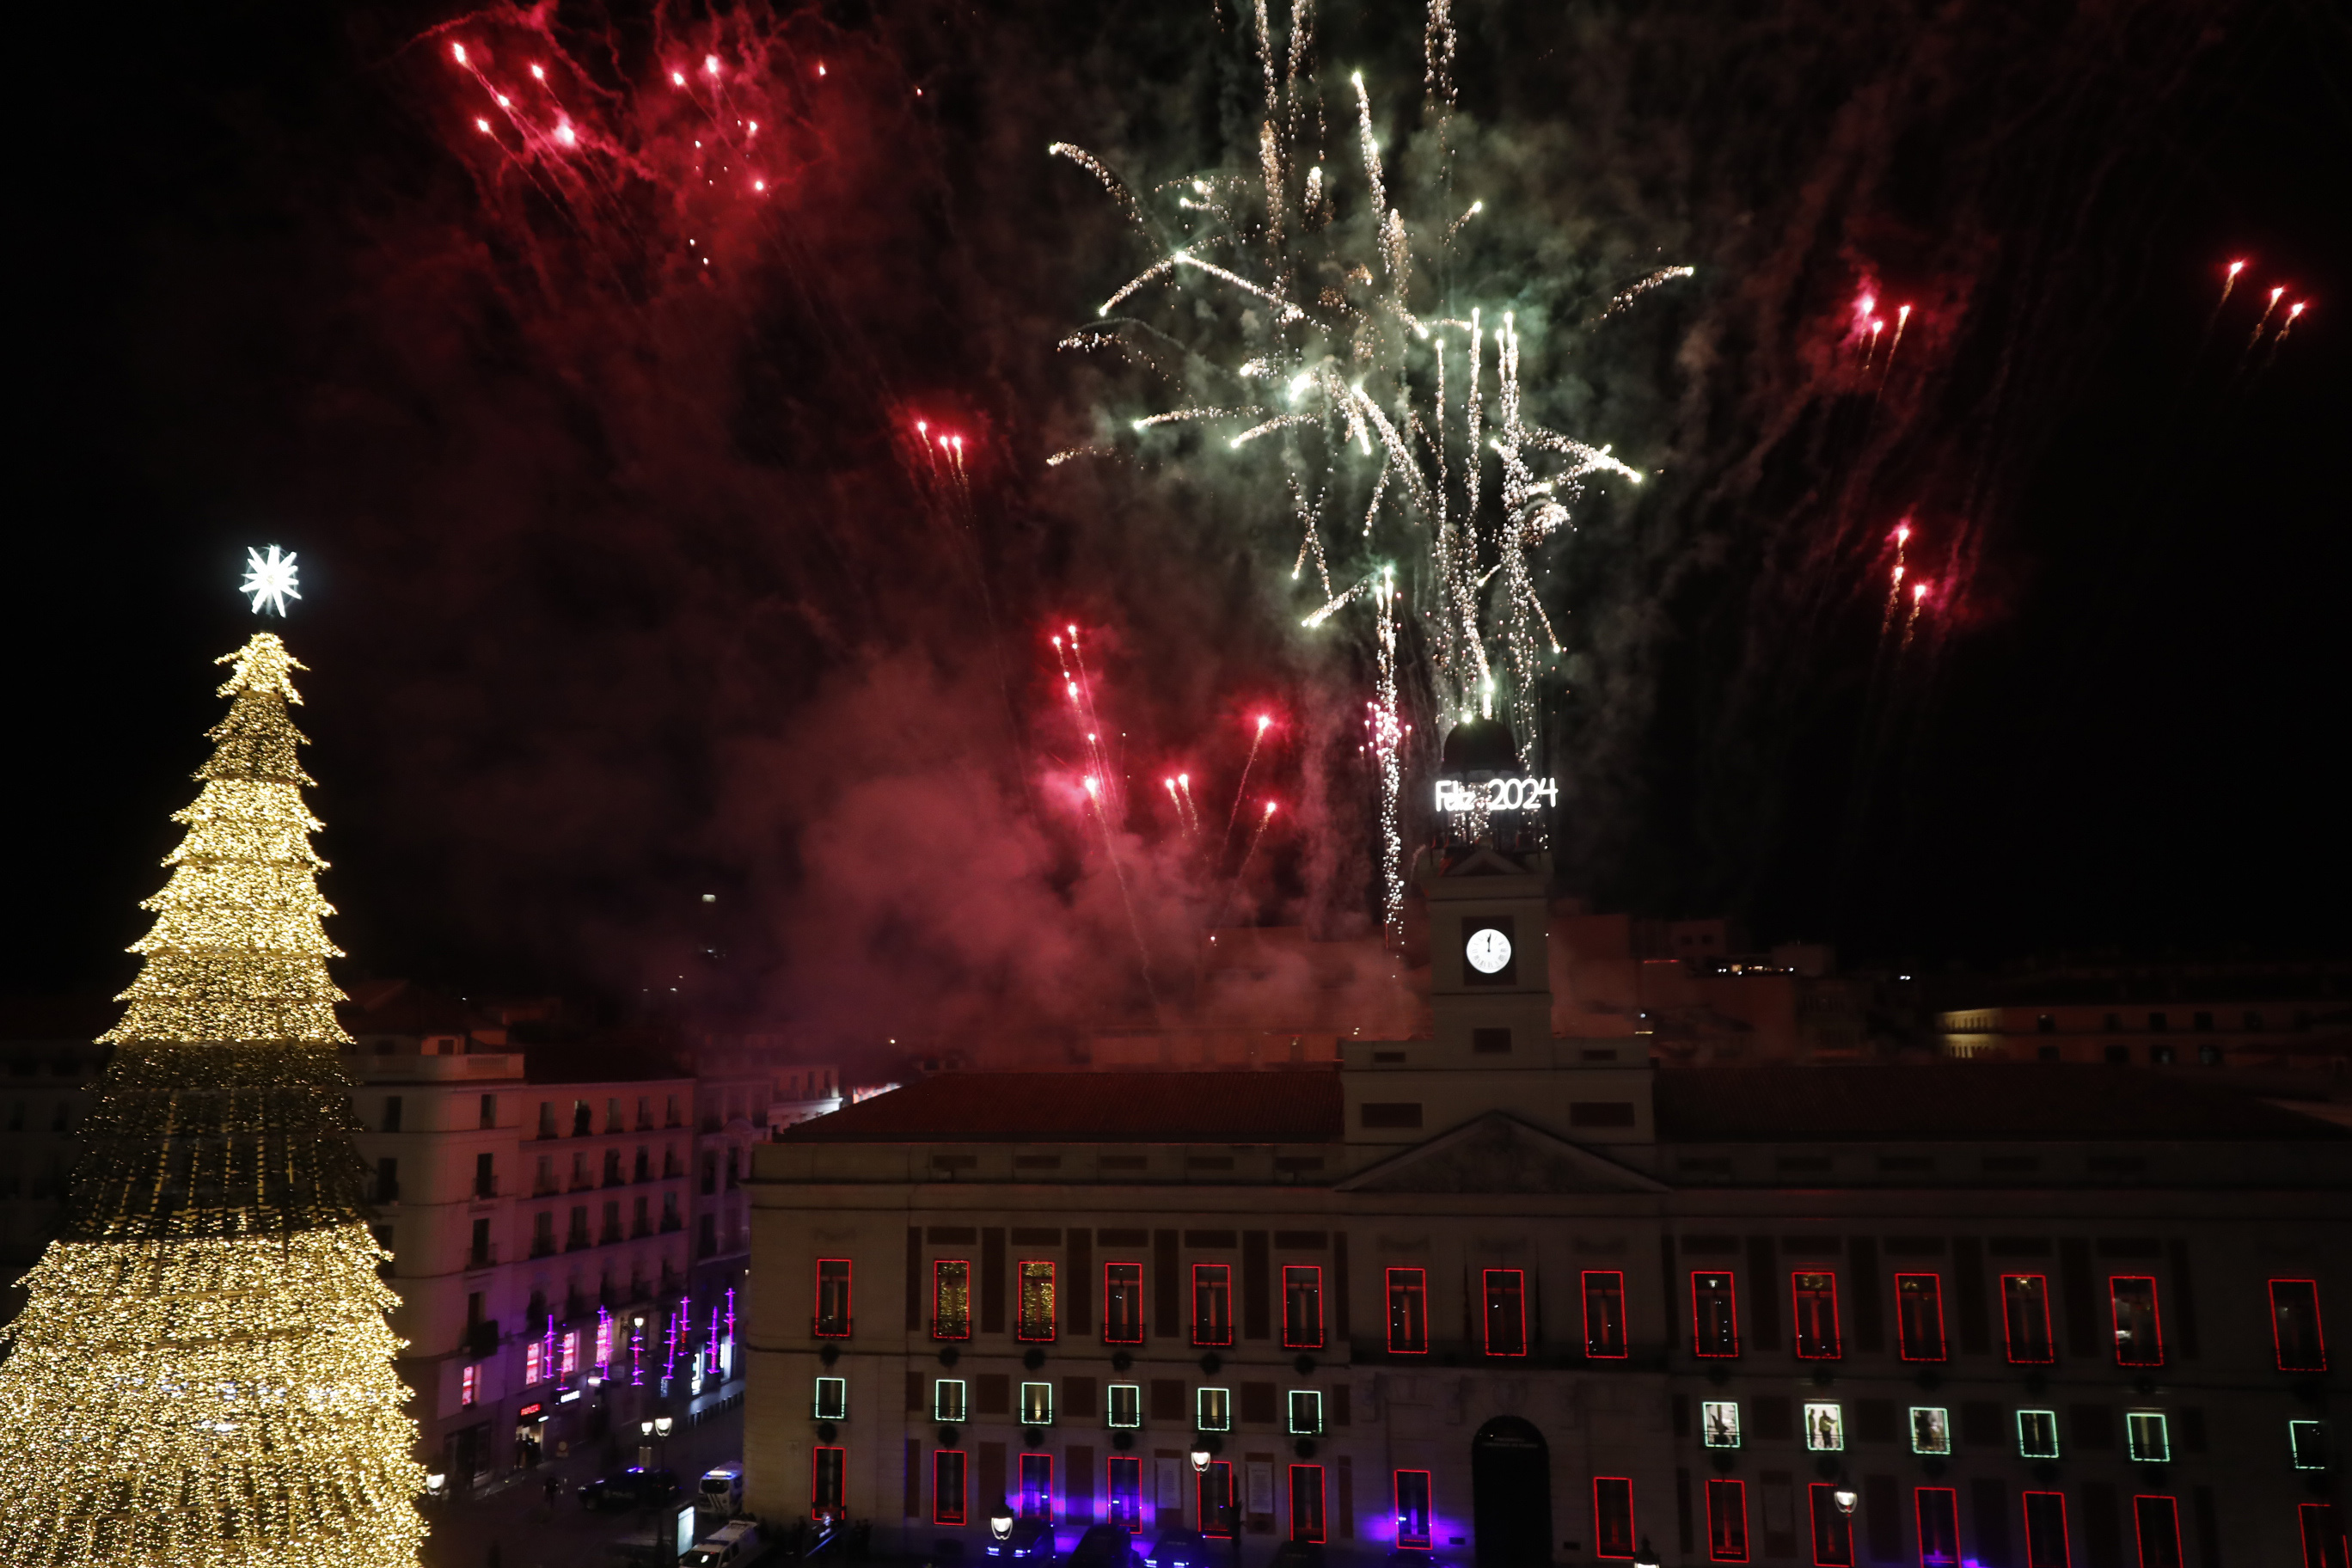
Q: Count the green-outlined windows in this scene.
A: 12